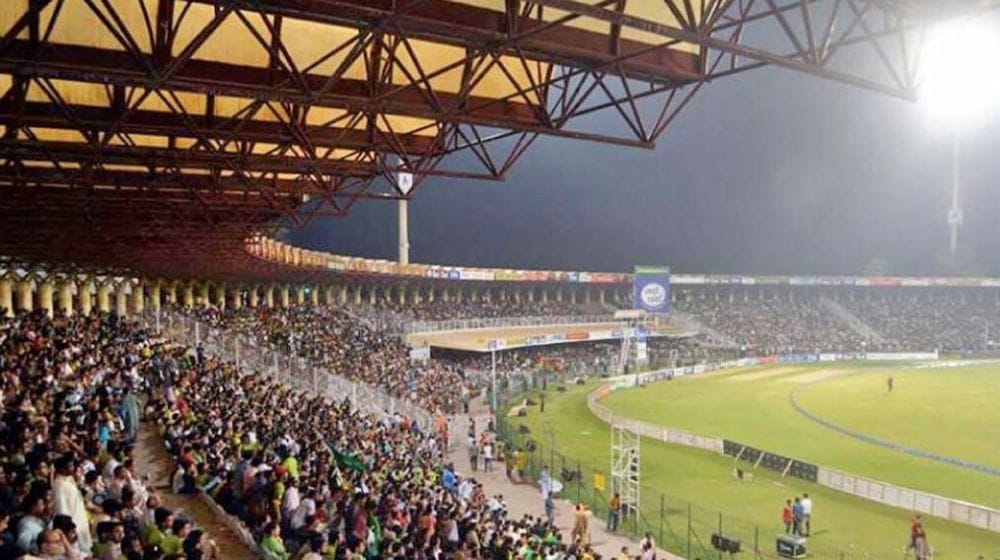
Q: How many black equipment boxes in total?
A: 2